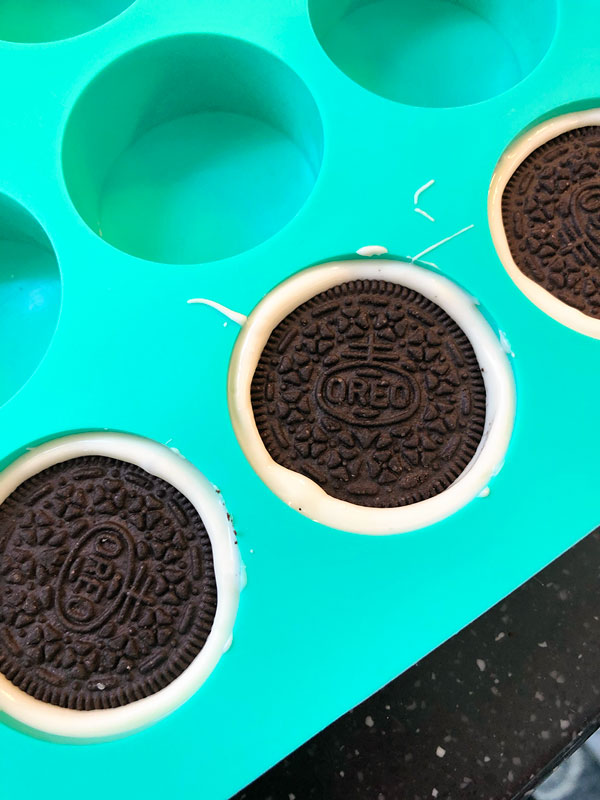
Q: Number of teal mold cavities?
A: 7